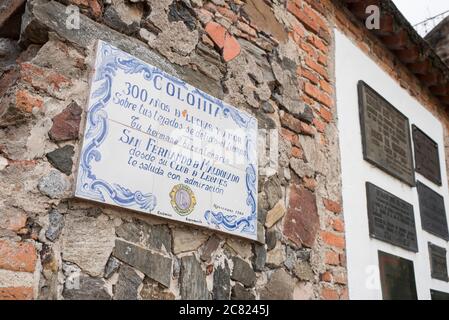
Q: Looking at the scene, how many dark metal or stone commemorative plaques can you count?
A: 7